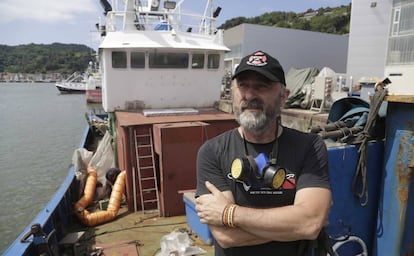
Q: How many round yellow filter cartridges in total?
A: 2